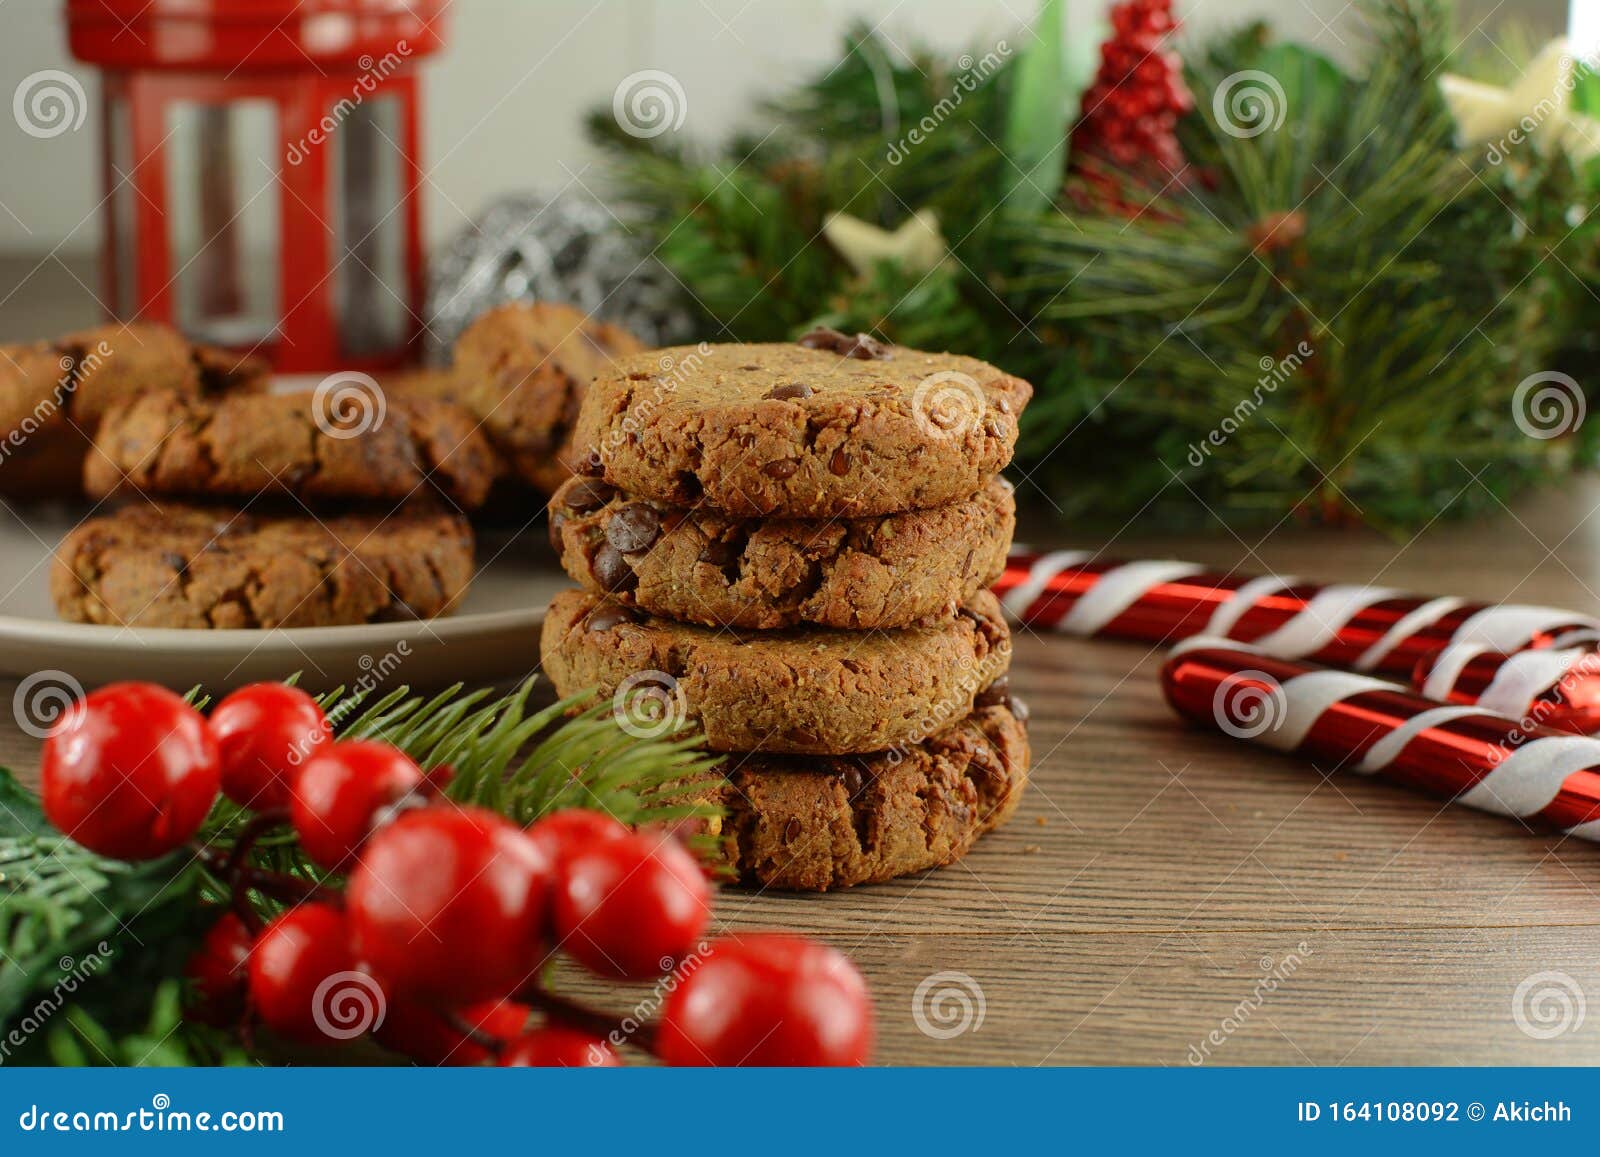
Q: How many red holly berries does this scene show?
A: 11